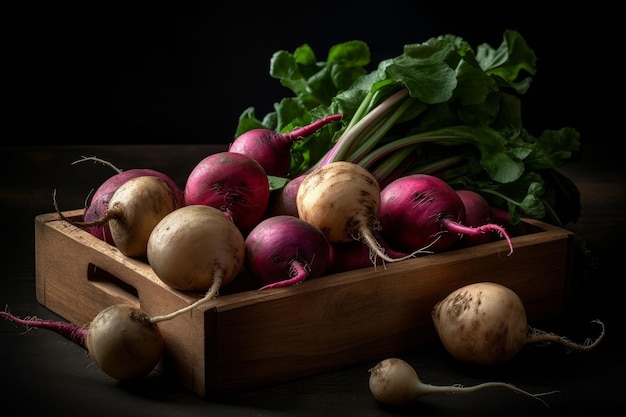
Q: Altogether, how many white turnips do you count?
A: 6